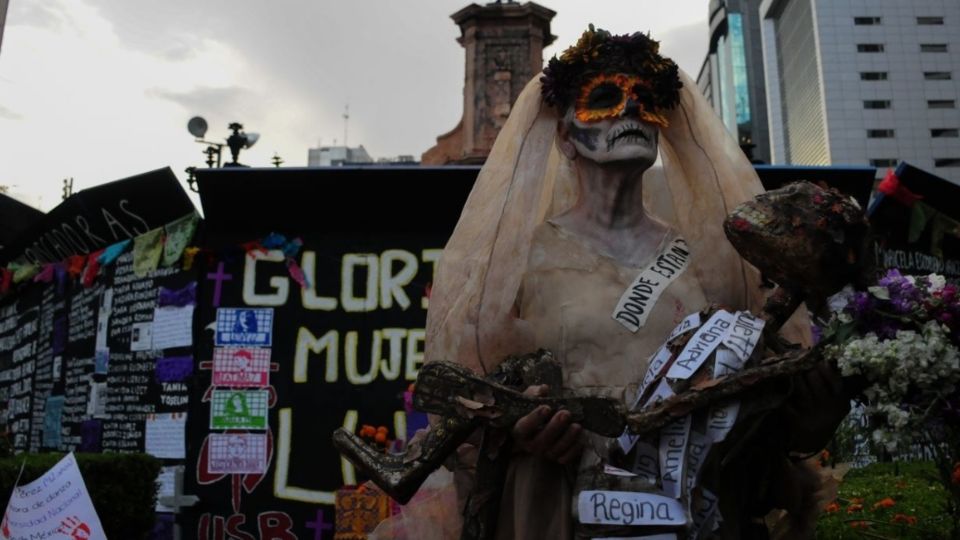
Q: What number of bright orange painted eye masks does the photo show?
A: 1